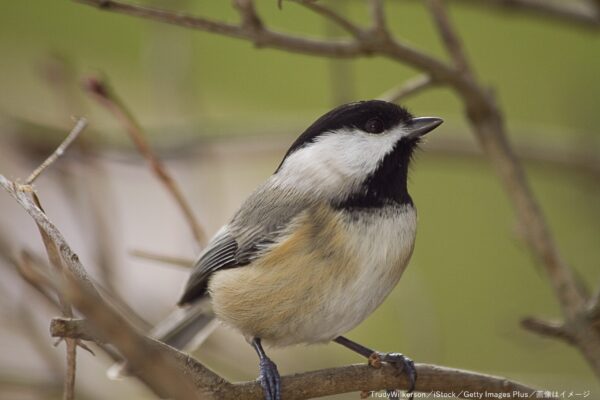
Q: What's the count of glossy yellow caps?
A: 0